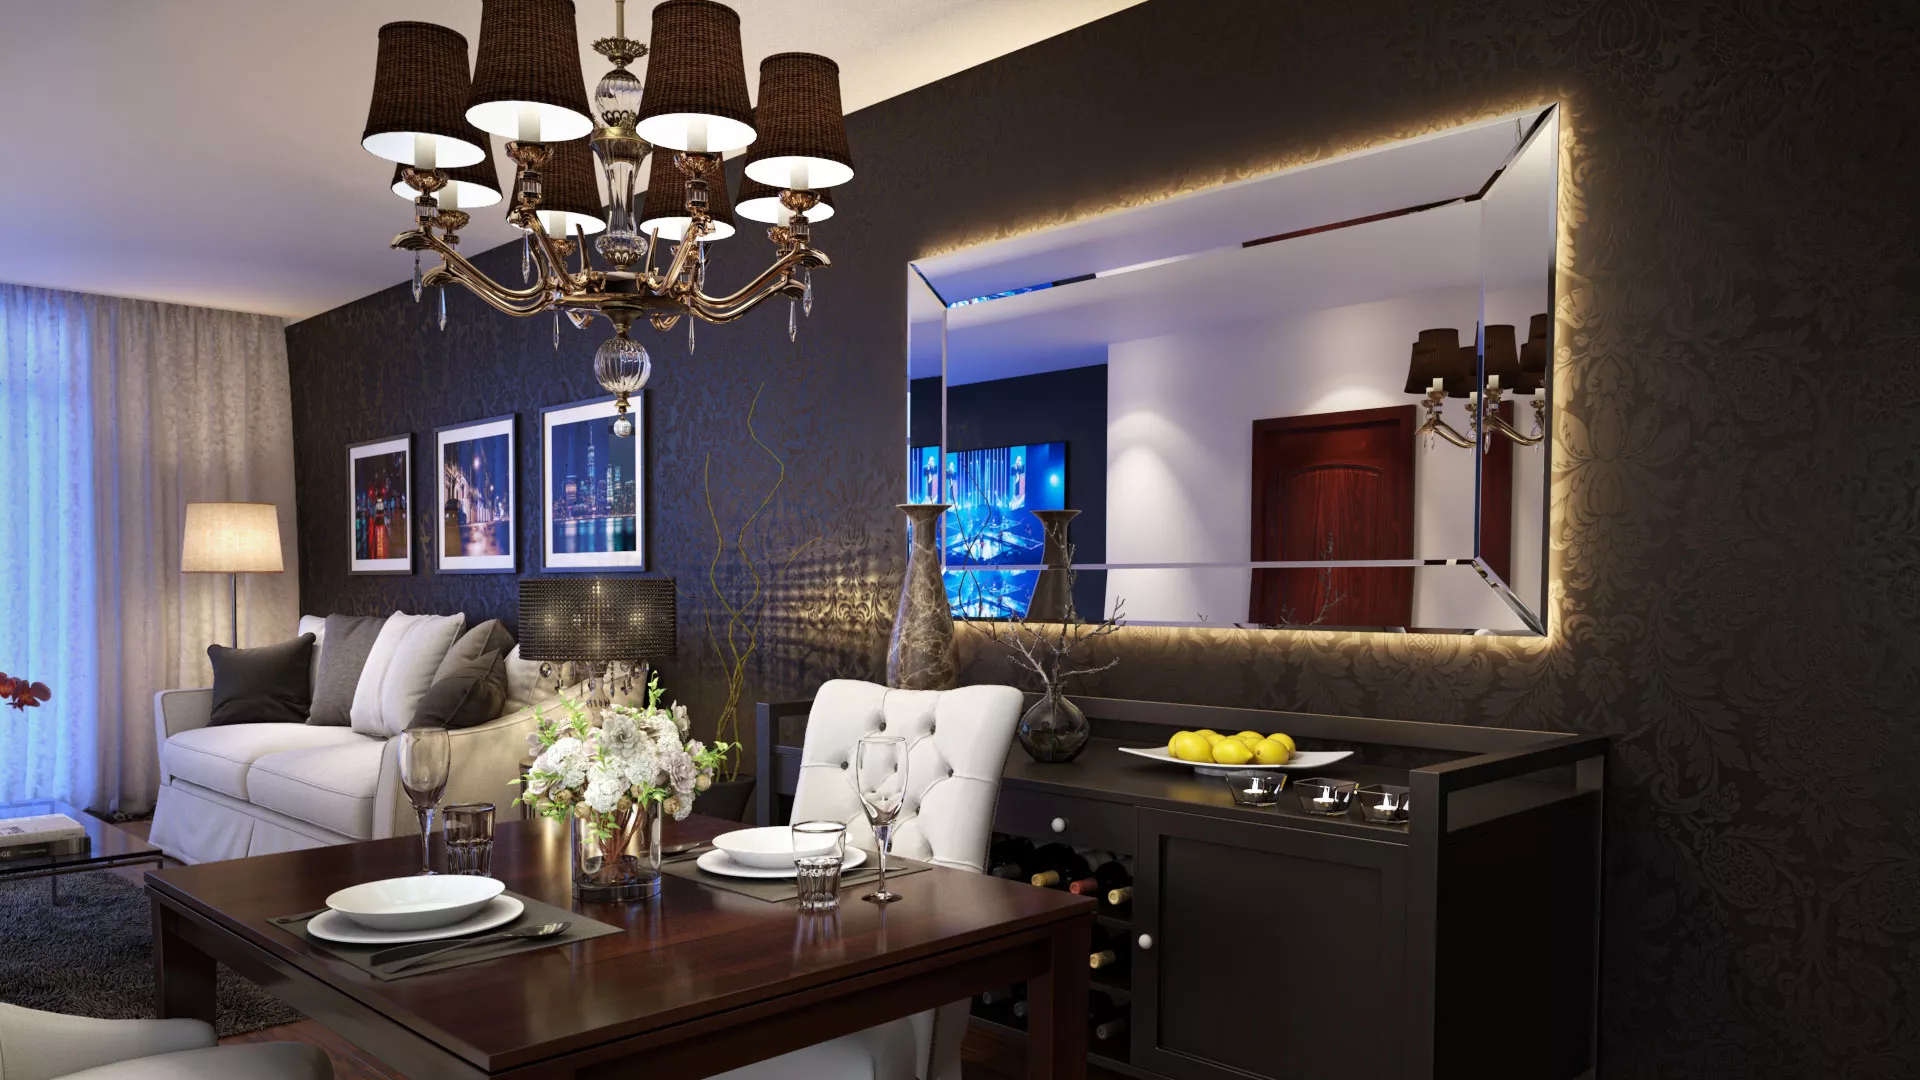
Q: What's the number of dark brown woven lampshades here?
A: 8